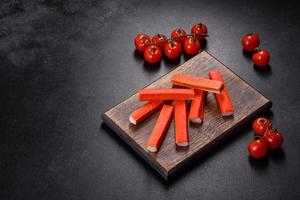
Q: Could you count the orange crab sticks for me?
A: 7